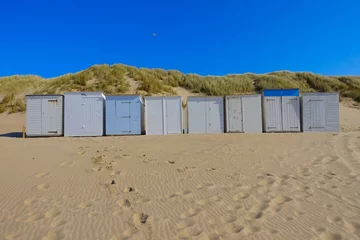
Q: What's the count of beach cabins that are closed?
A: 8